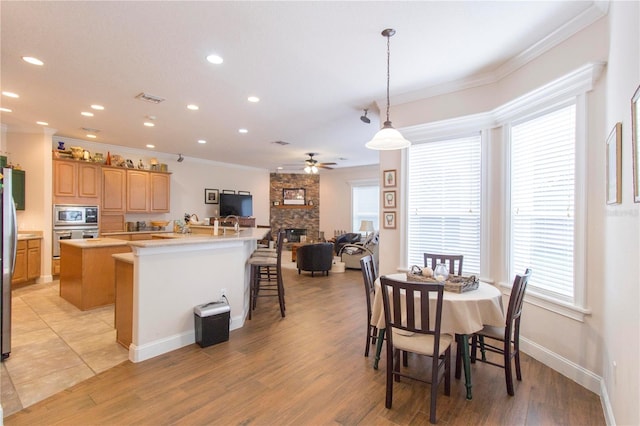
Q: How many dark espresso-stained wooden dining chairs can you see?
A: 4